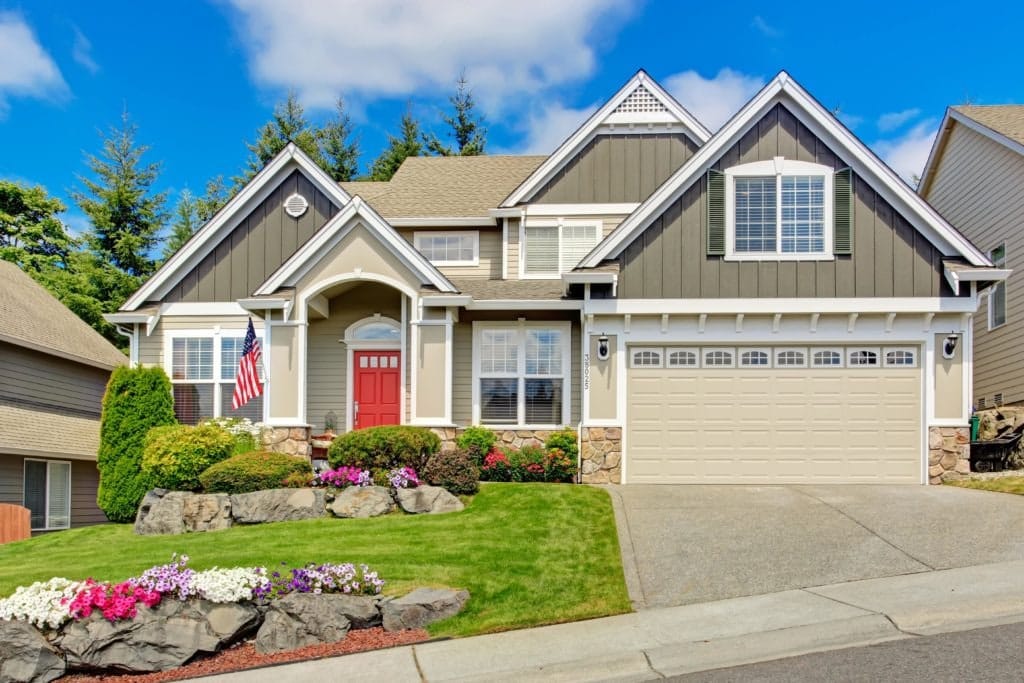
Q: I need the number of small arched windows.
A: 8